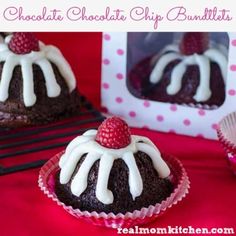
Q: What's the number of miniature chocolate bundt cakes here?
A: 3